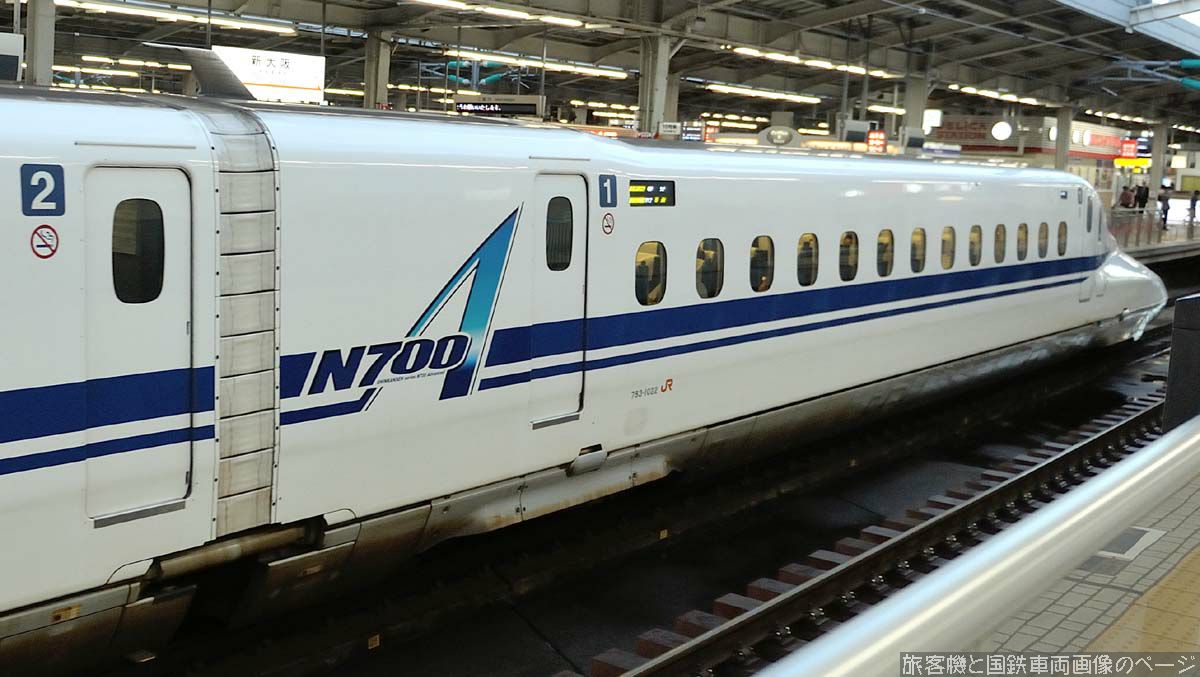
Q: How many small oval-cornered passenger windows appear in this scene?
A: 13